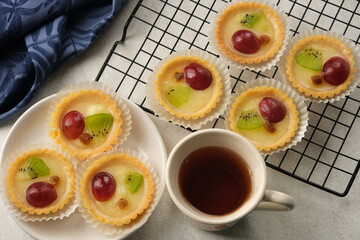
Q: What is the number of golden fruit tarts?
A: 7